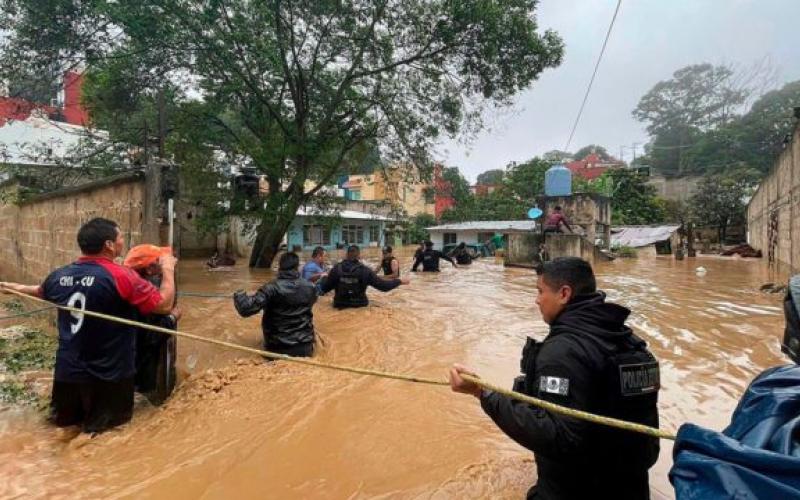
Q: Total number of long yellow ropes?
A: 1